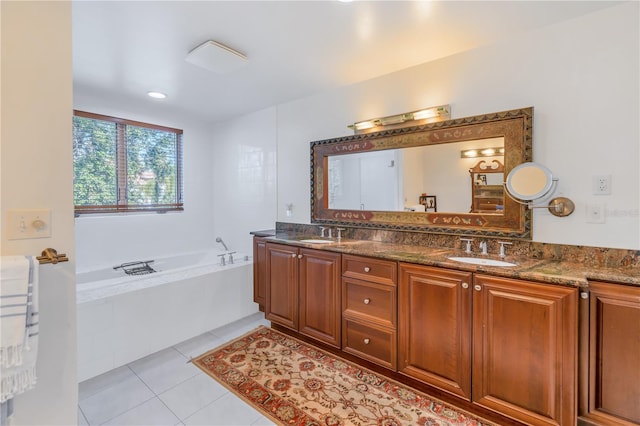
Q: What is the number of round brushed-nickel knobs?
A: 8